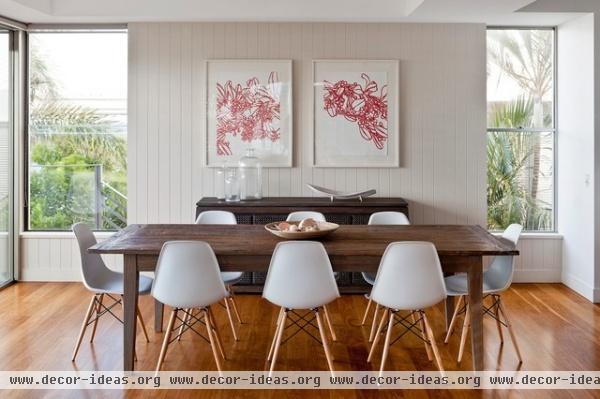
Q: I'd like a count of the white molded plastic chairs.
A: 8